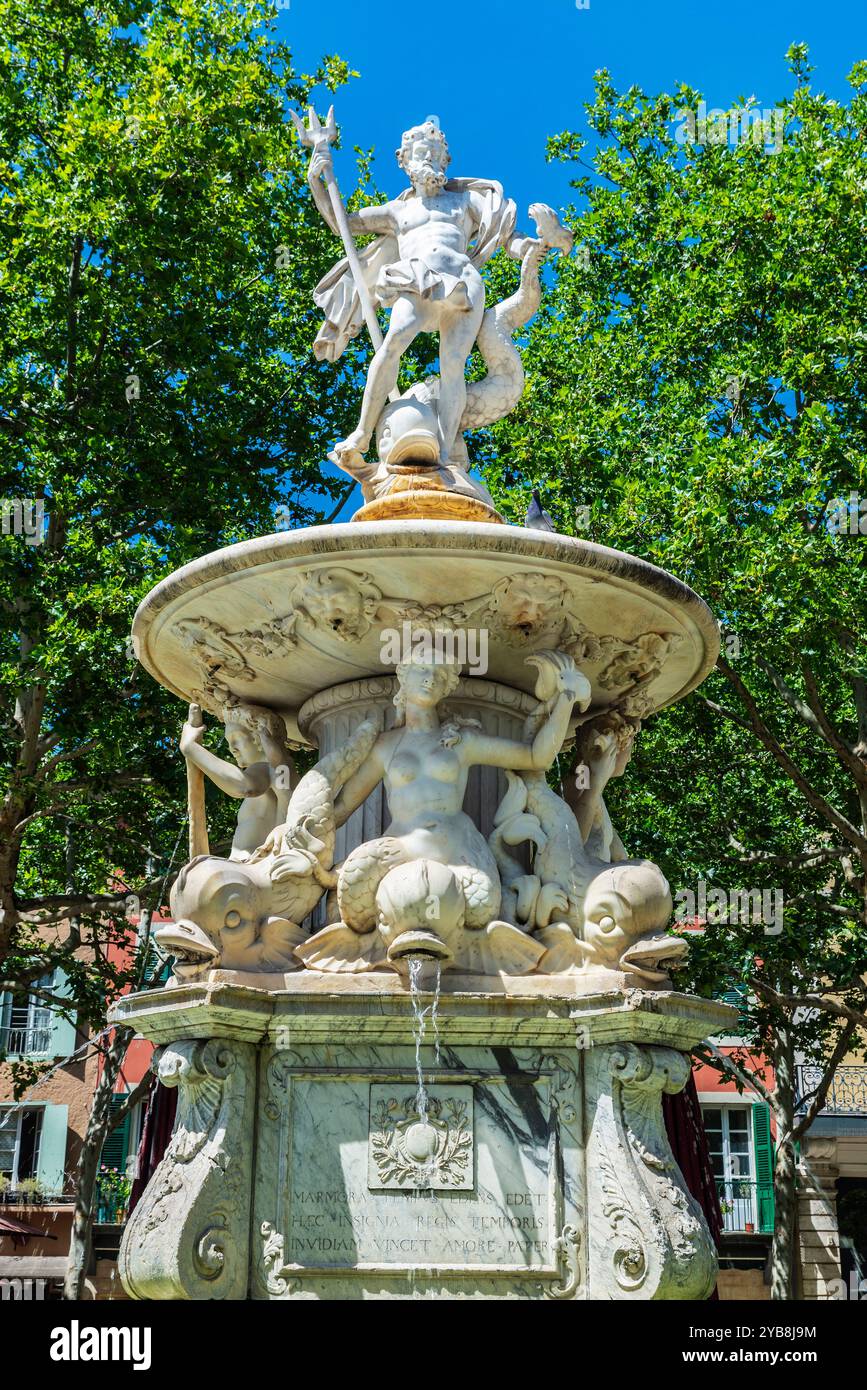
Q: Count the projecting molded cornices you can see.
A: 1